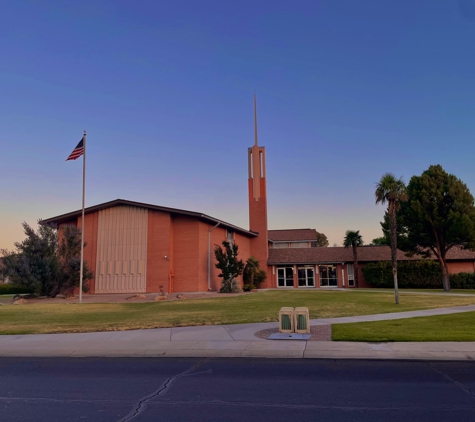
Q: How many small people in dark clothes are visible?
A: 0